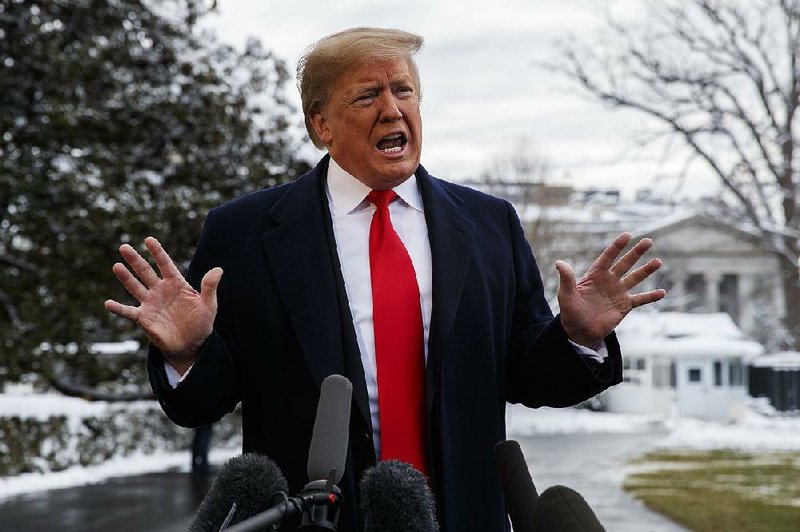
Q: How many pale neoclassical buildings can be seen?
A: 1